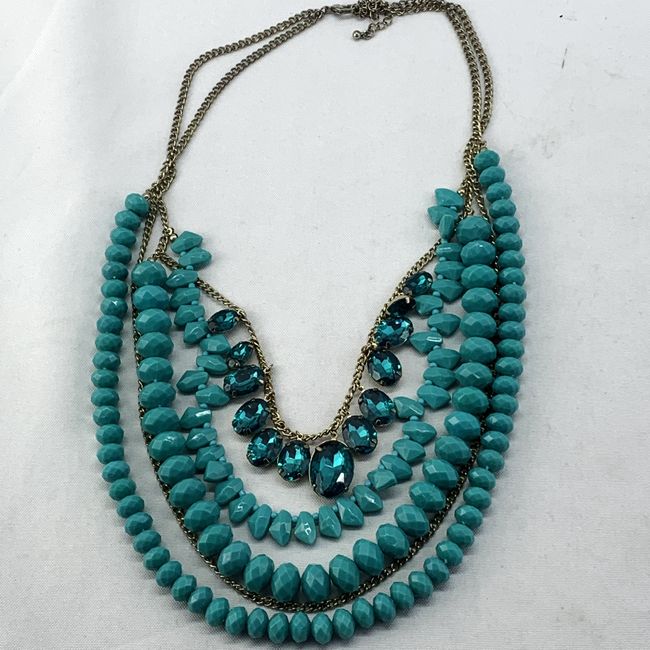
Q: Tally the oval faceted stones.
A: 13